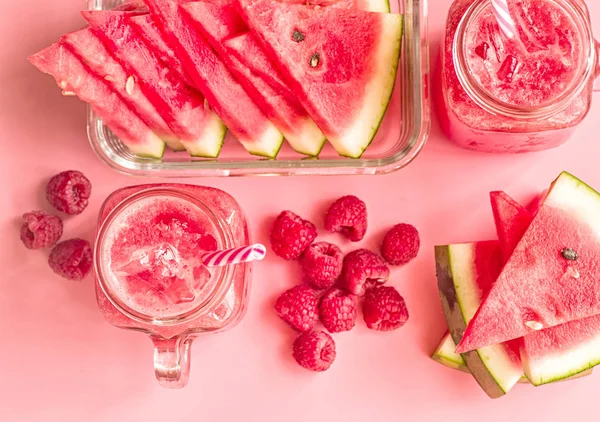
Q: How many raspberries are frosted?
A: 0